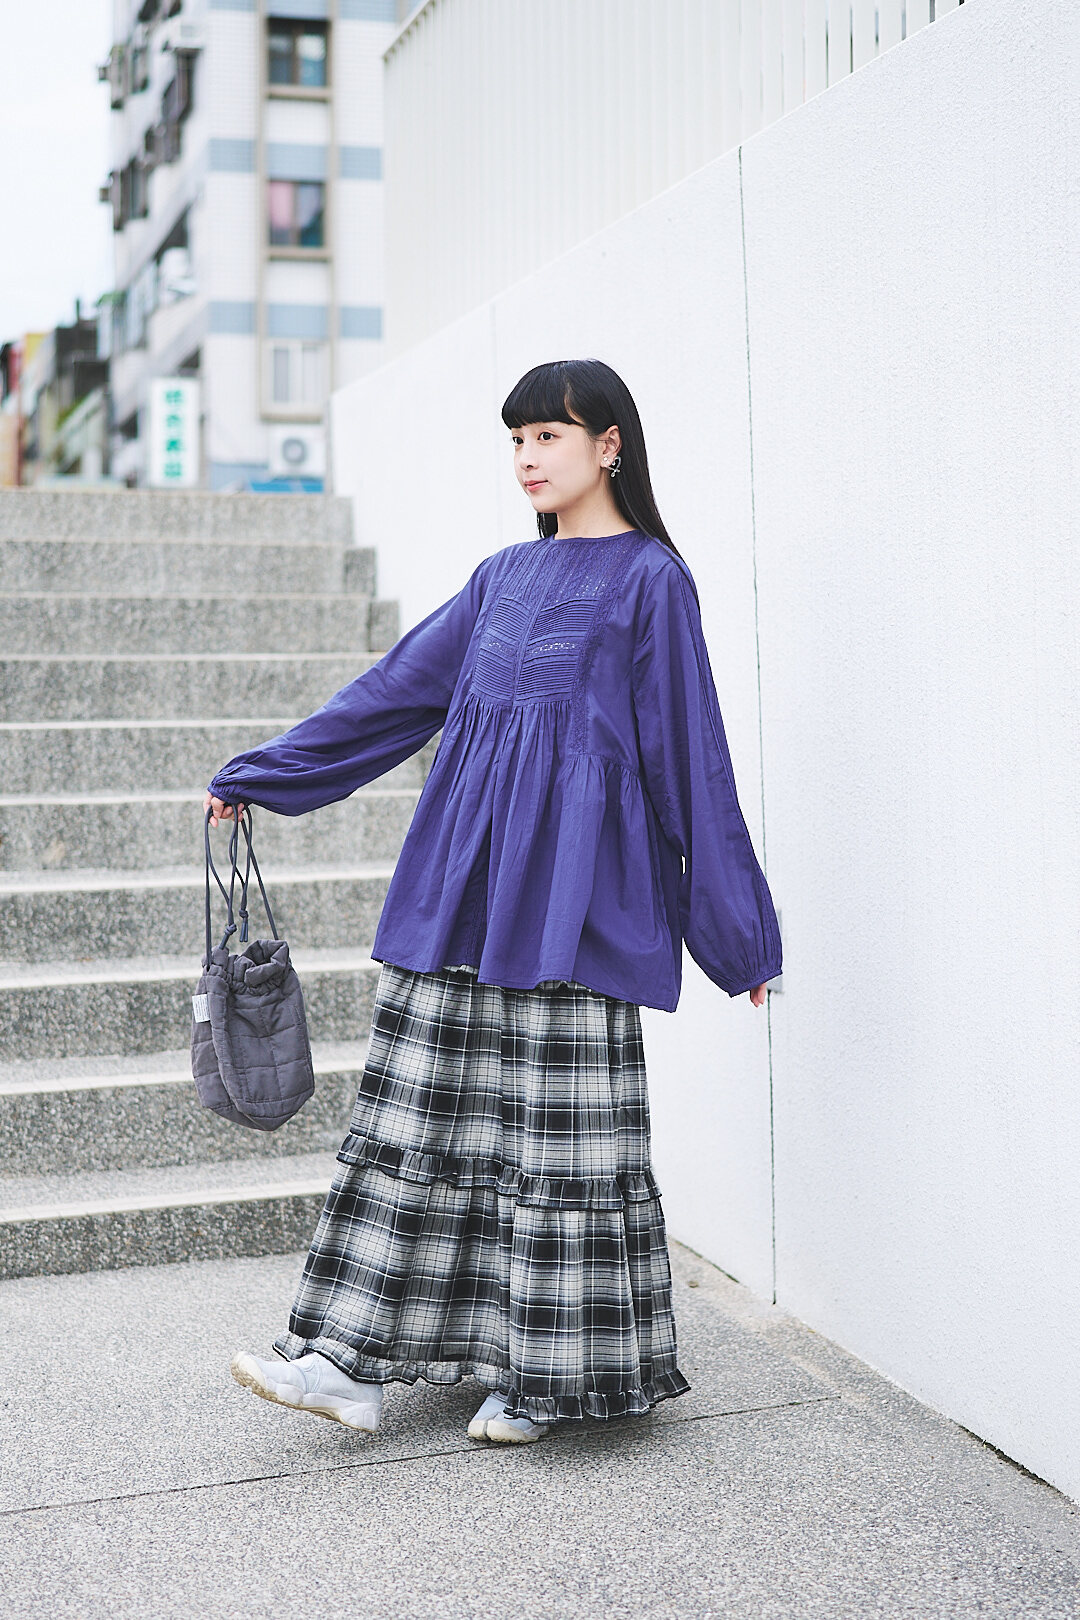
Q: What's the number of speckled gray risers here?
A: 10